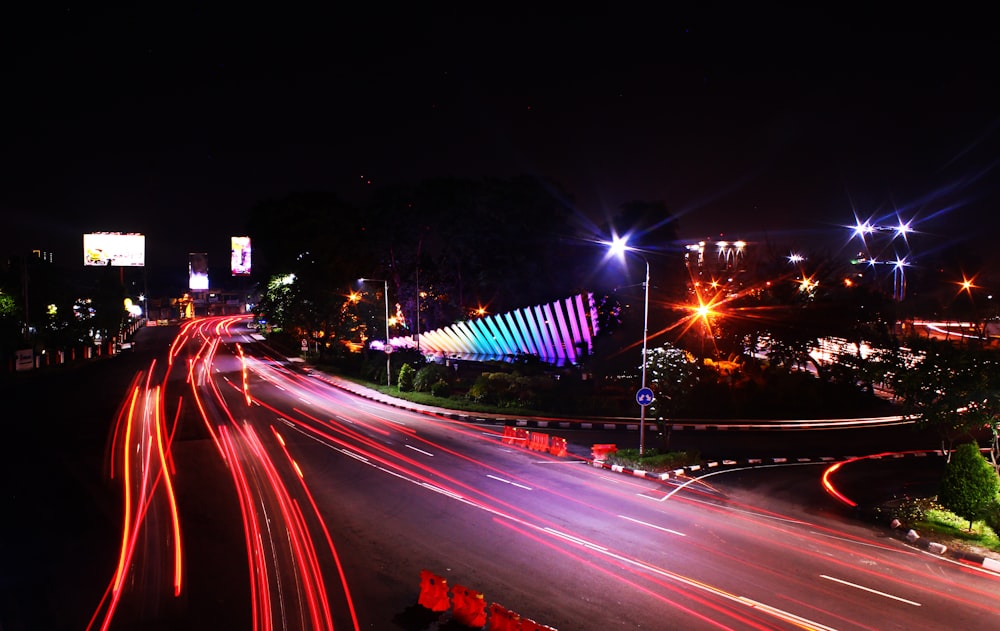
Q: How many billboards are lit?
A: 3